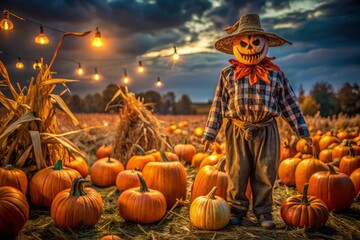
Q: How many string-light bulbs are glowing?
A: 11